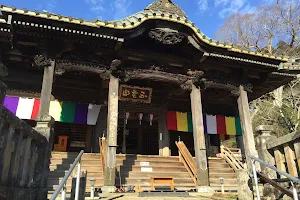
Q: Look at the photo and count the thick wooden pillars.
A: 4